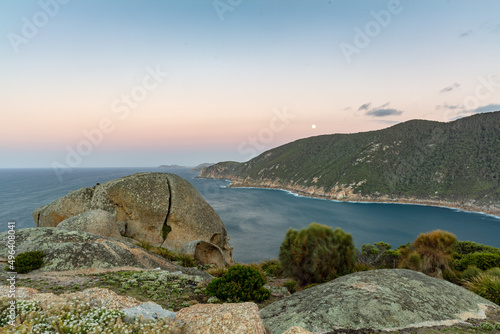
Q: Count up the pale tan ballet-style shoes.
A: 0